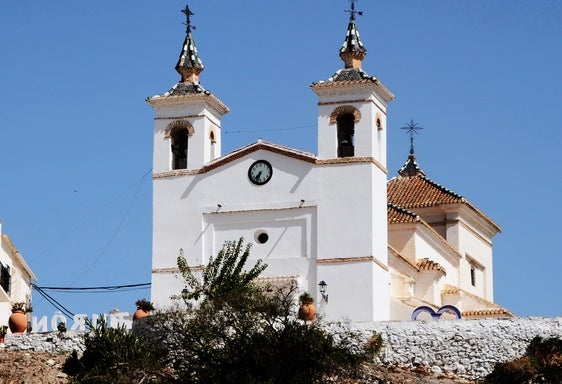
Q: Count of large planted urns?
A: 3